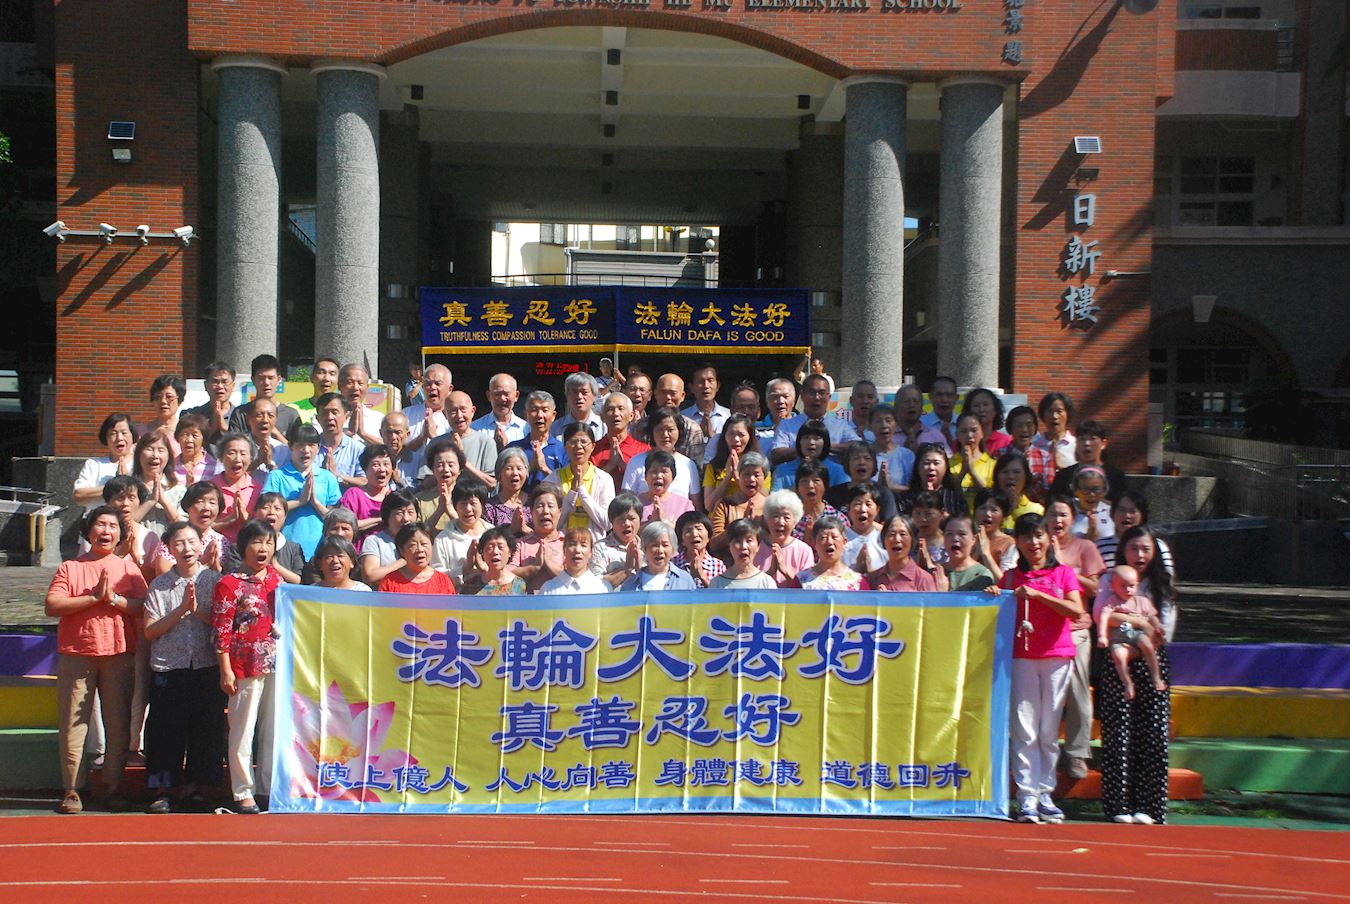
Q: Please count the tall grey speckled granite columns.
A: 4